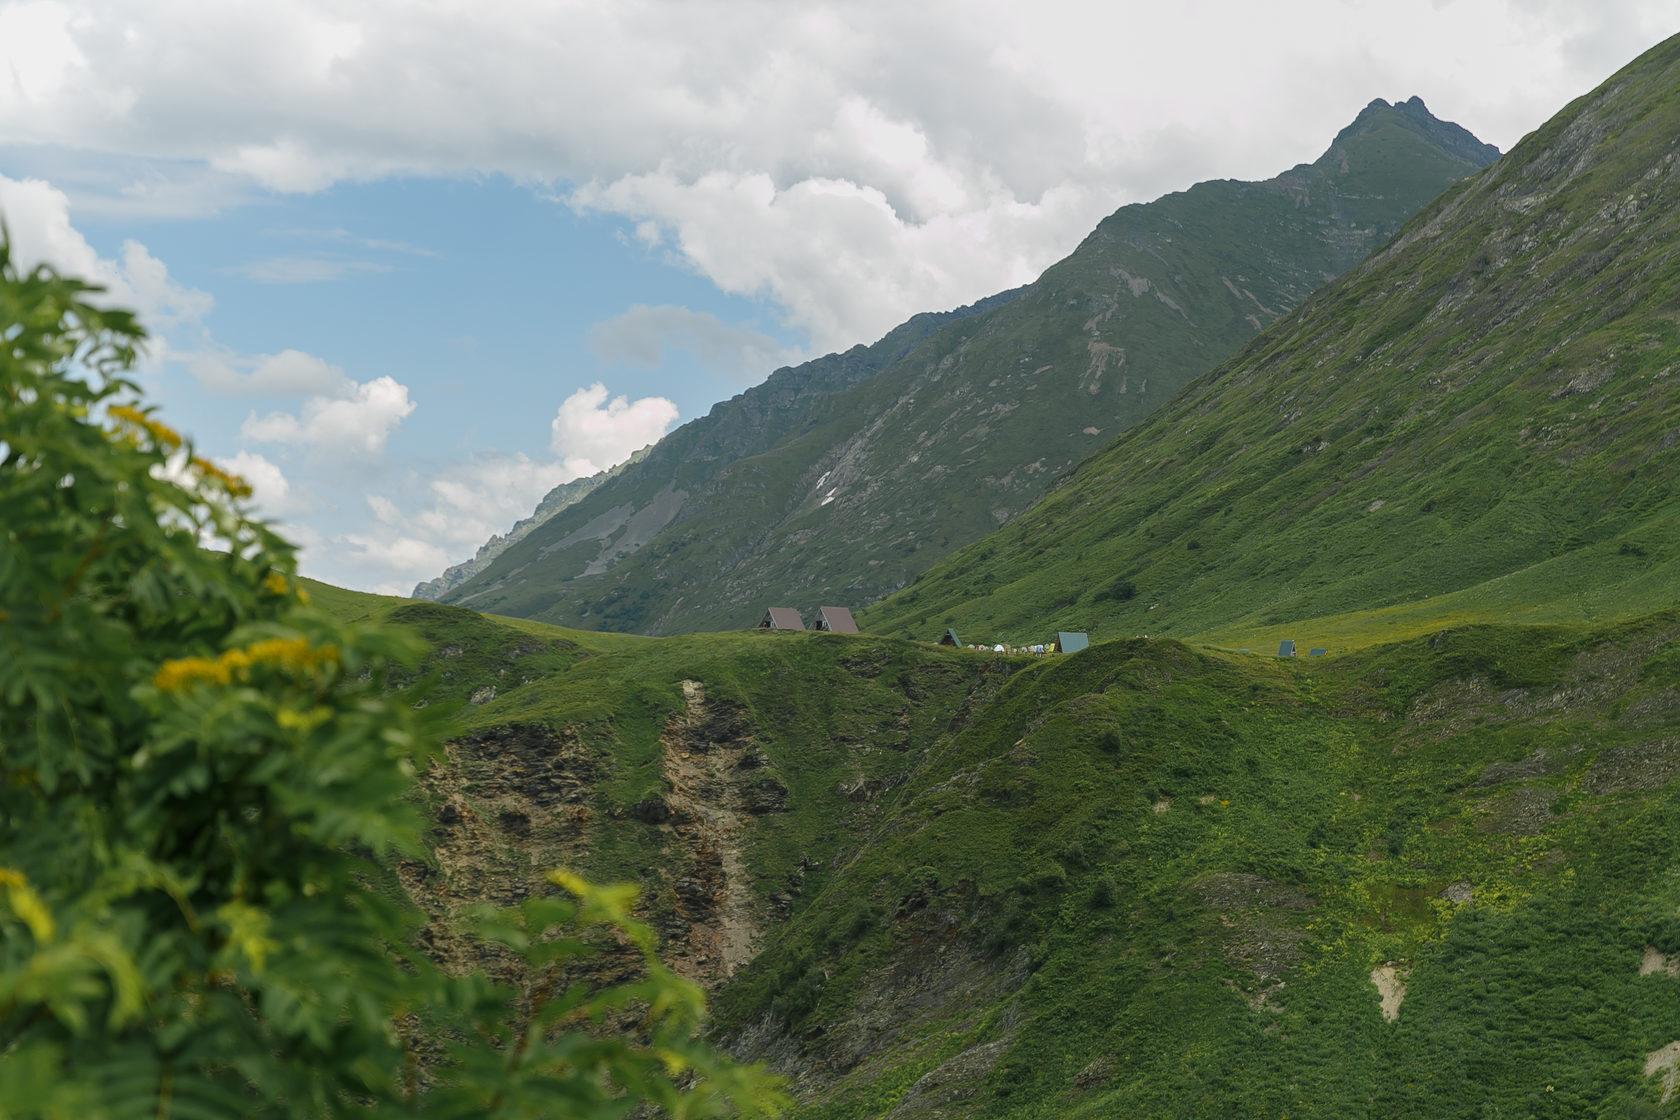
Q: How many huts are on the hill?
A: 6